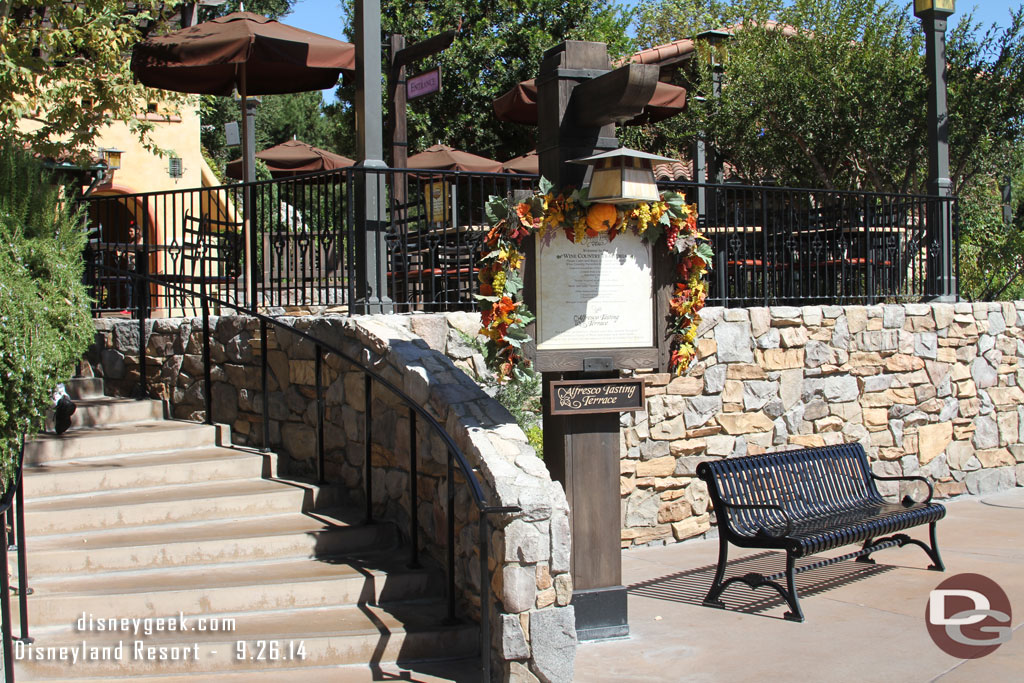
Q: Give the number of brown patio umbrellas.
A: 5